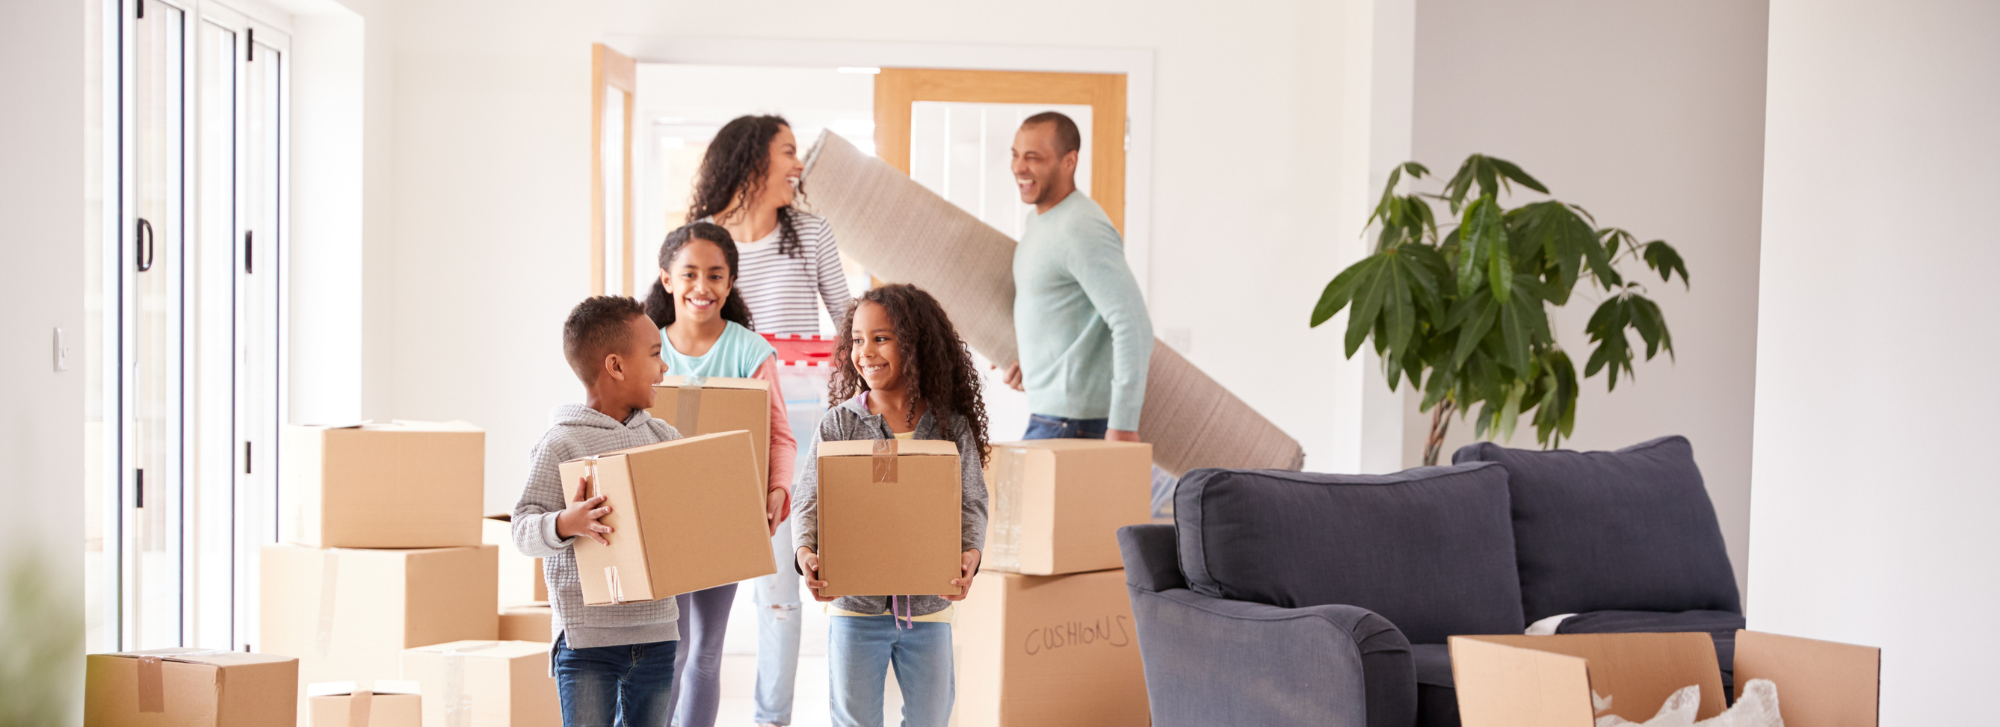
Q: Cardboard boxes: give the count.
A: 13